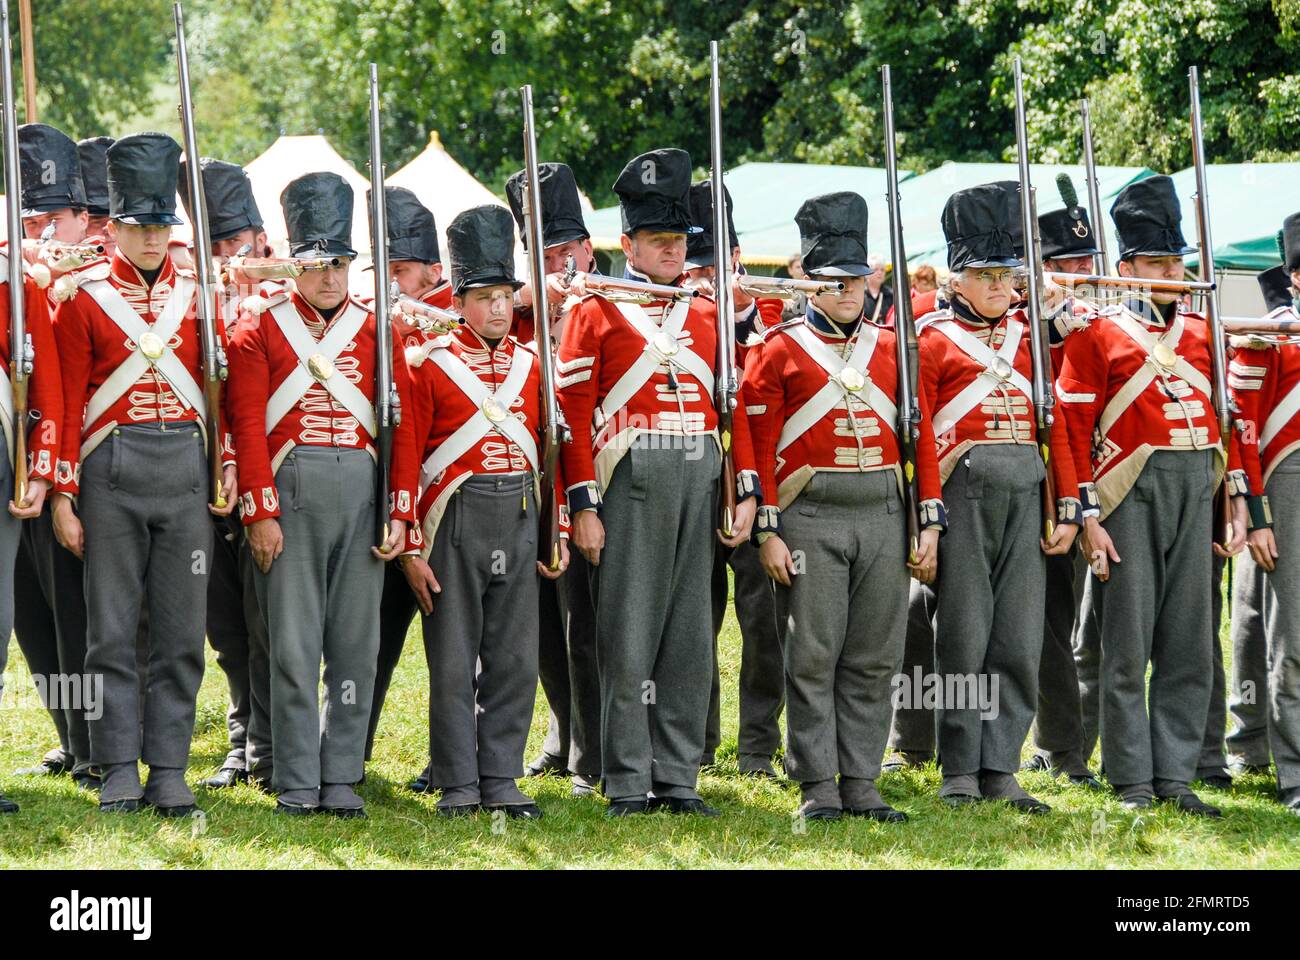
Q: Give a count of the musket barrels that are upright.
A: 9